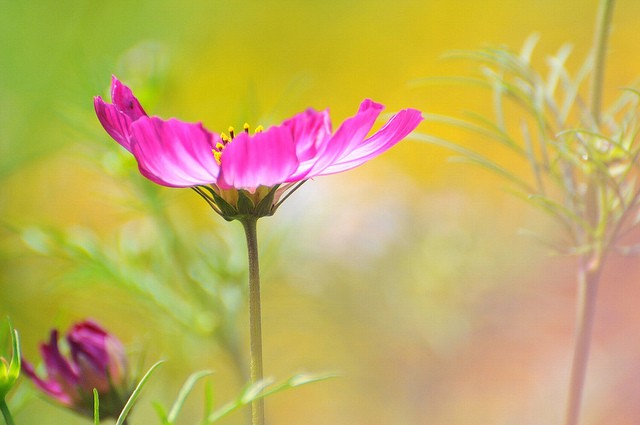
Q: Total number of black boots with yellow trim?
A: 0